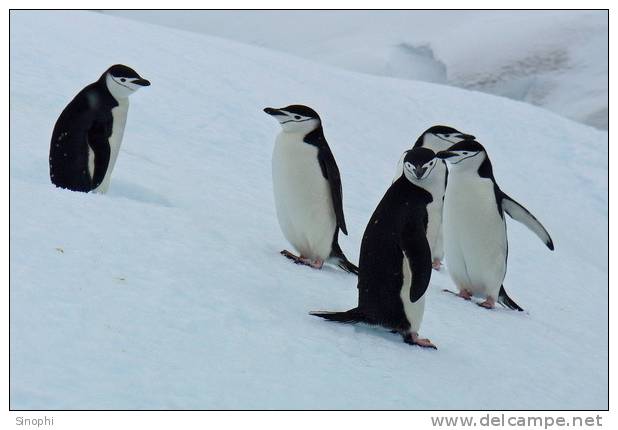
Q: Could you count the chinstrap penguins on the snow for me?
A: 5